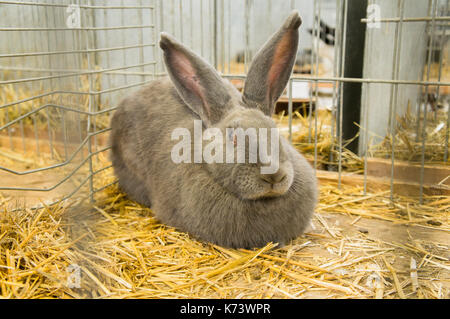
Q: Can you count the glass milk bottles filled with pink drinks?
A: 0